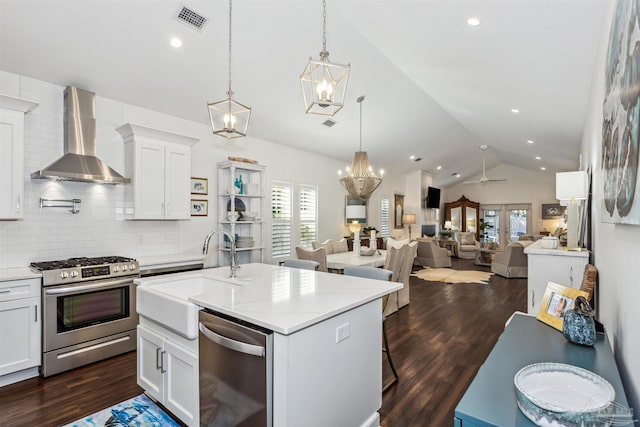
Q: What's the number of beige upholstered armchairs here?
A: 3